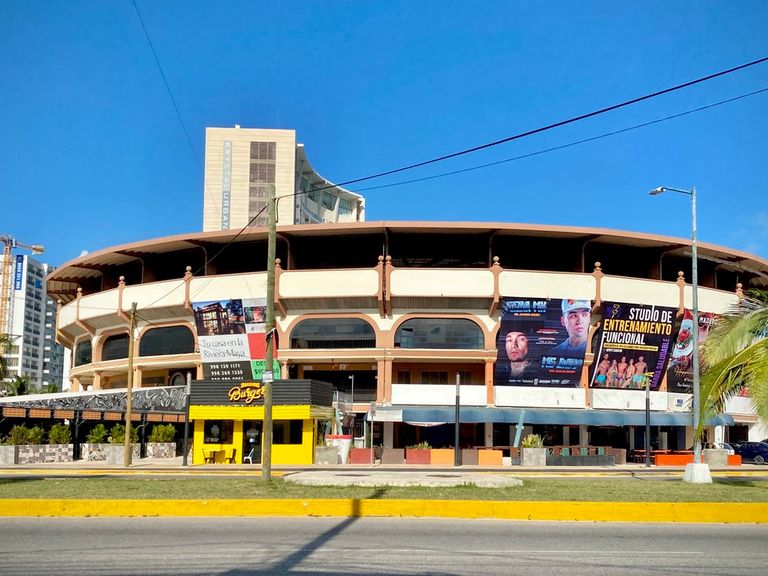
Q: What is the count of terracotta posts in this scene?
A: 11